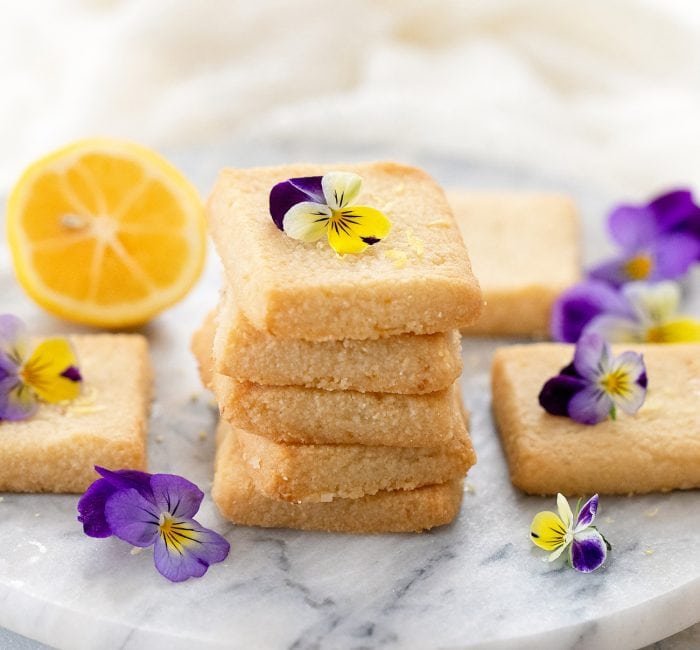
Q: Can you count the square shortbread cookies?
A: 8